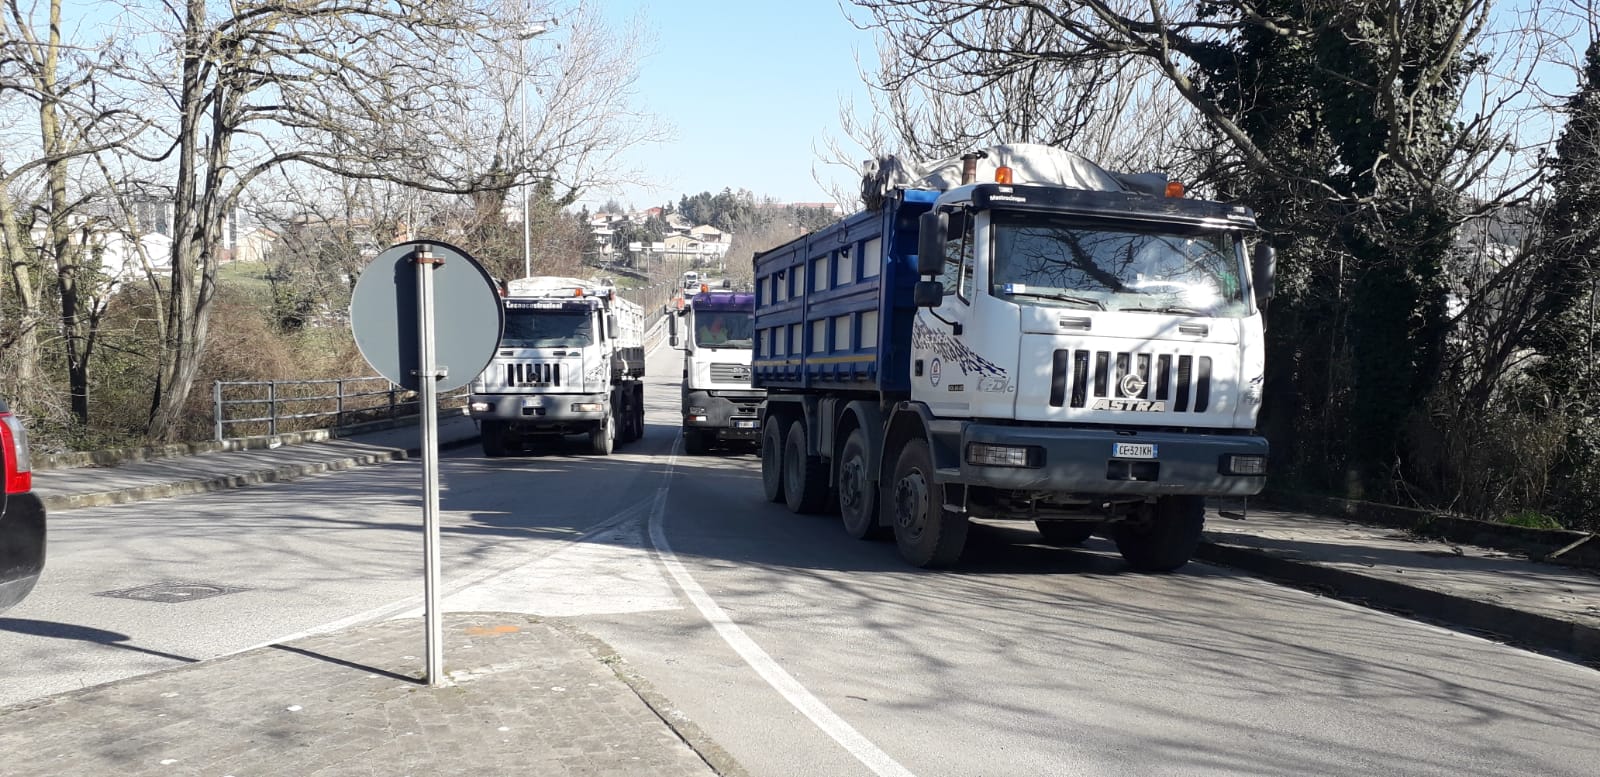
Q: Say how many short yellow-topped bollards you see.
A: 0